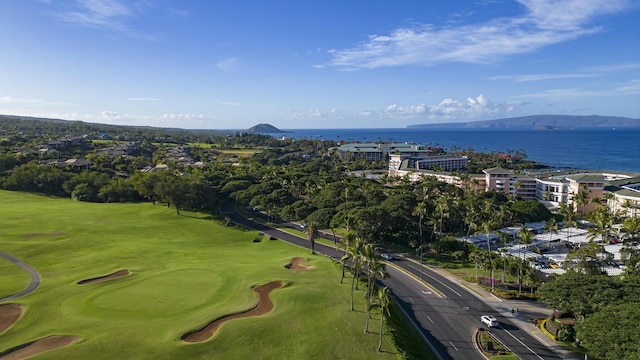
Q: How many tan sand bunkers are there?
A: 5